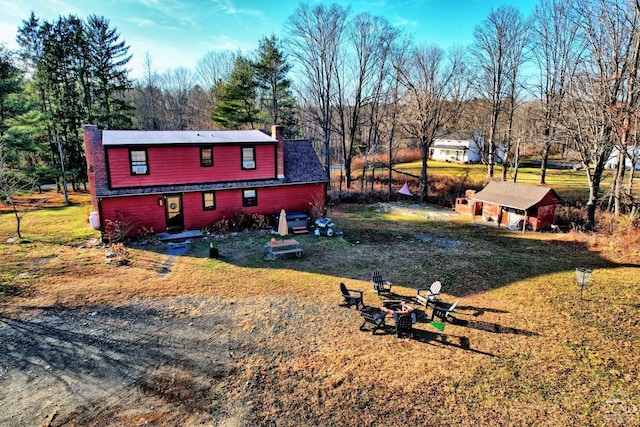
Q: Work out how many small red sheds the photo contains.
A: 1